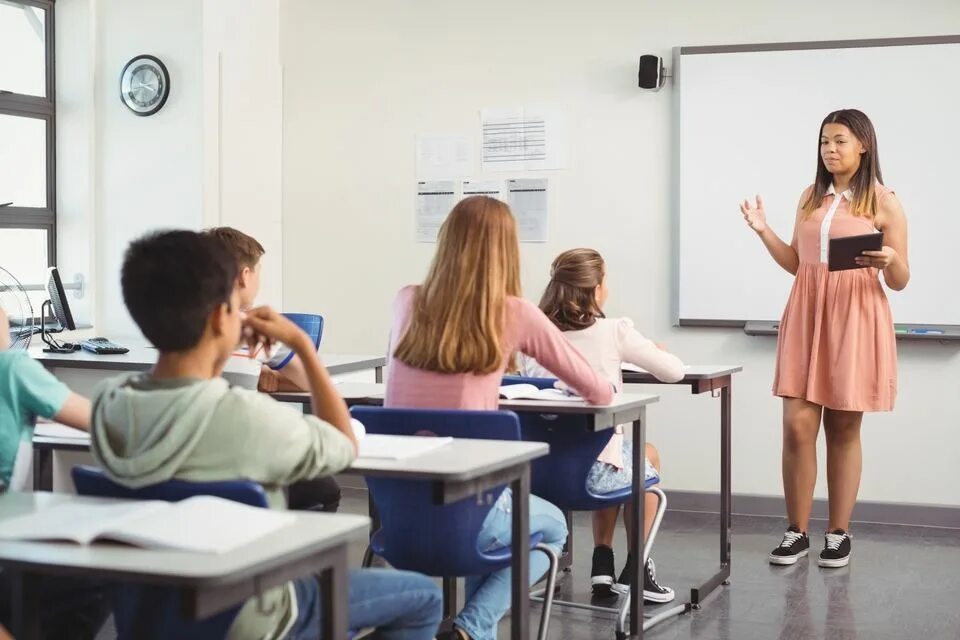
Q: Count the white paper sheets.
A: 5